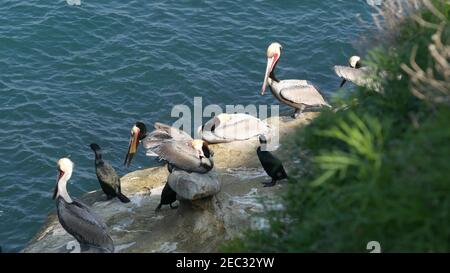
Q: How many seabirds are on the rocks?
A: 9